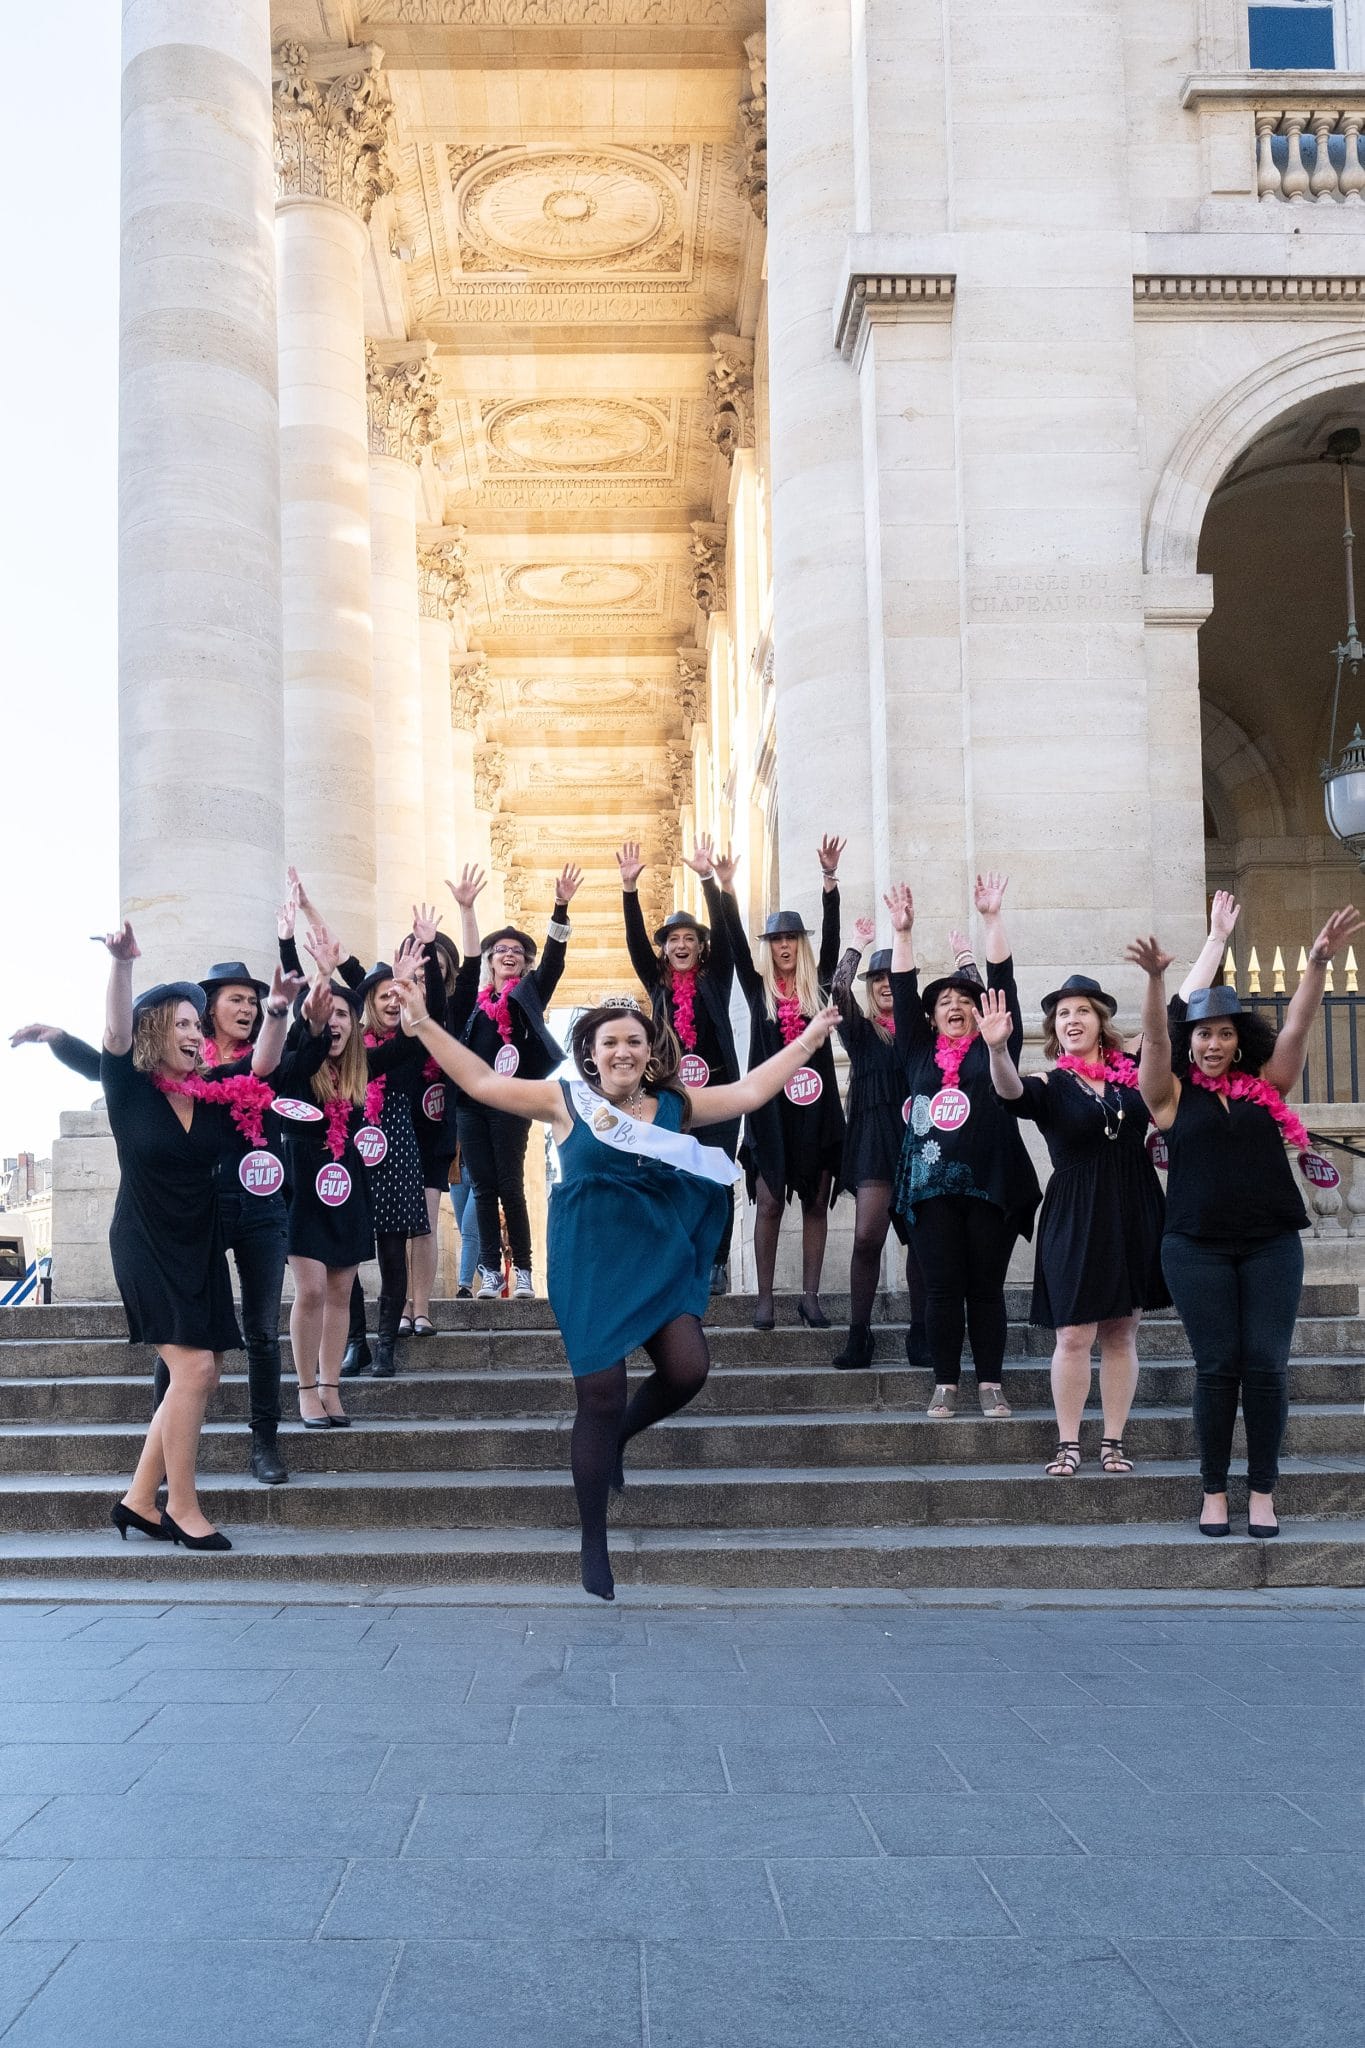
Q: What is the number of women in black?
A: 12